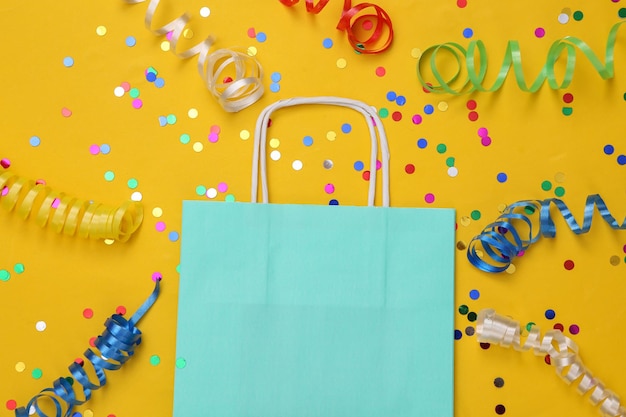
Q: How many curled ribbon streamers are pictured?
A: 7